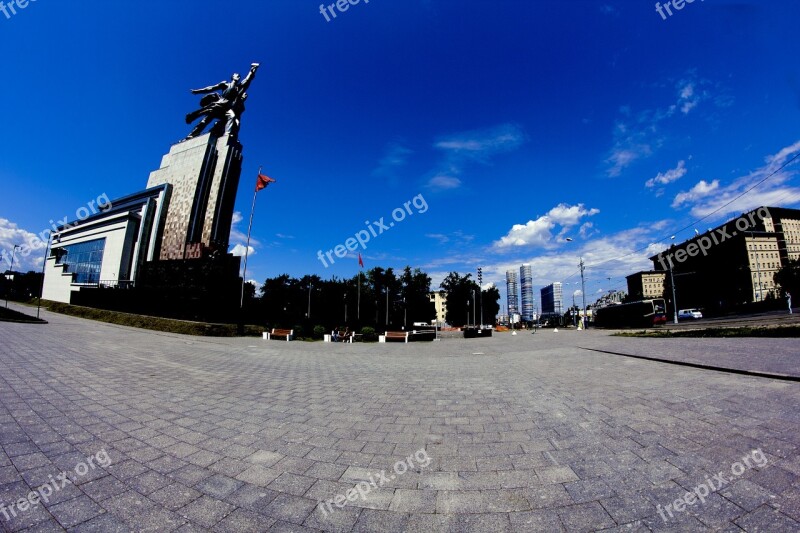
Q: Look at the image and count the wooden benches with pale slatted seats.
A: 3